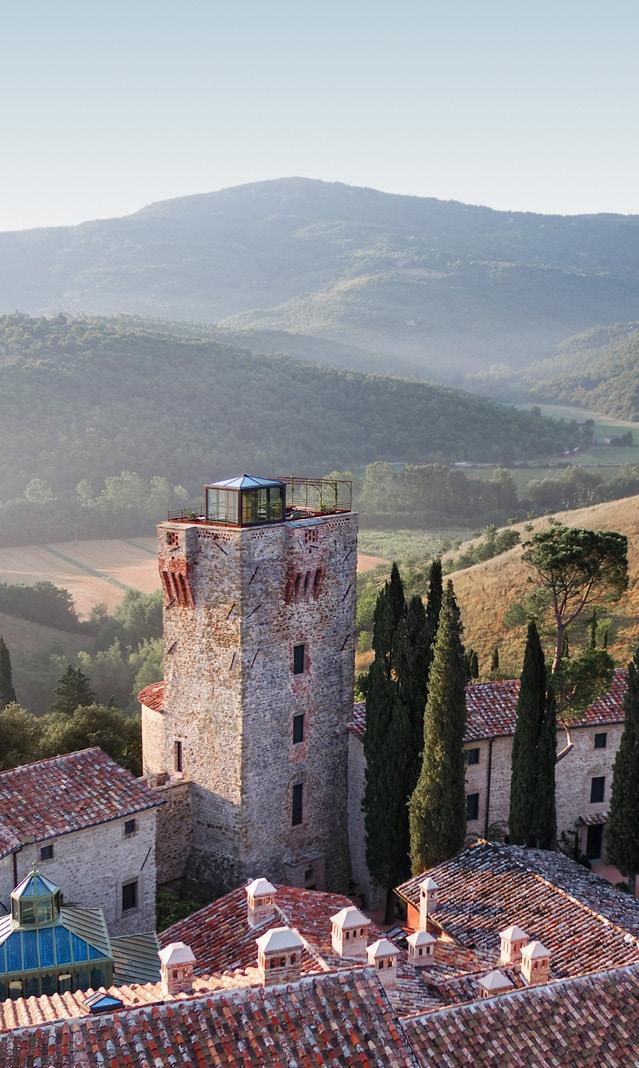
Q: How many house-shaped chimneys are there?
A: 10